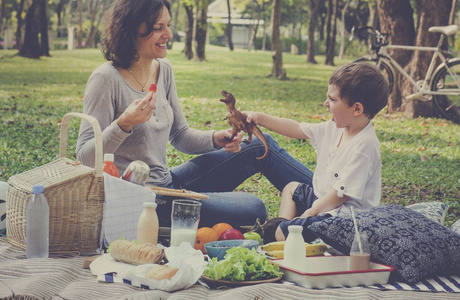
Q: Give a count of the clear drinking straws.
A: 1